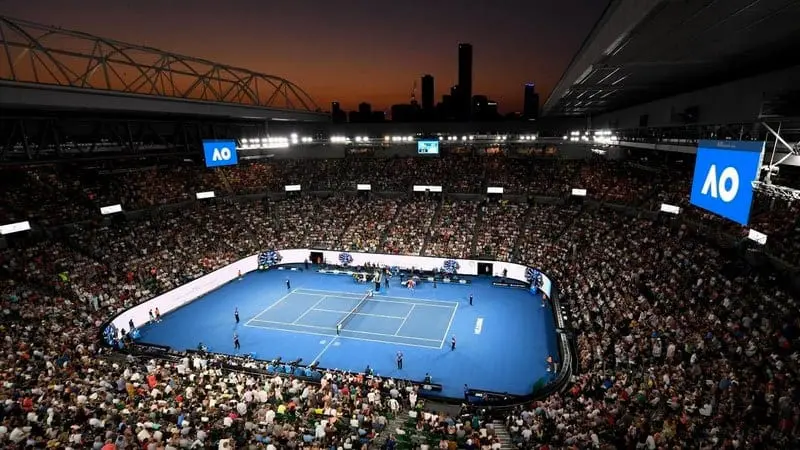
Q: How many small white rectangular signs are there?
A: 10